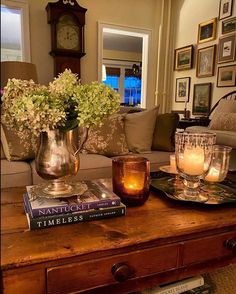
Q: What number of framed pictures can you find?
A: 9